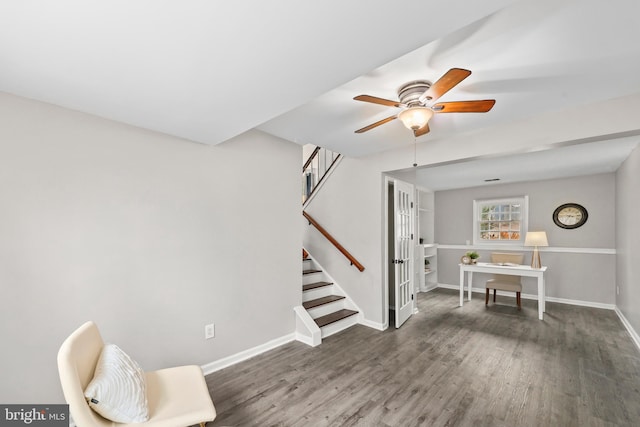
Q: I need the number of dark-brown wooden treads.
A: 5